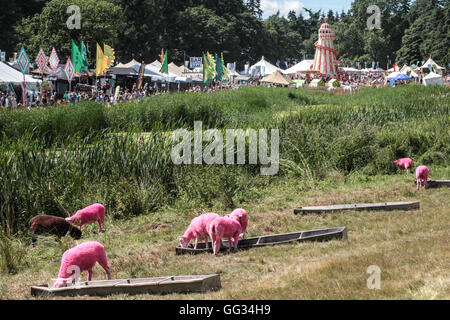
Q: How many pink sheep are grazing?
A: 7